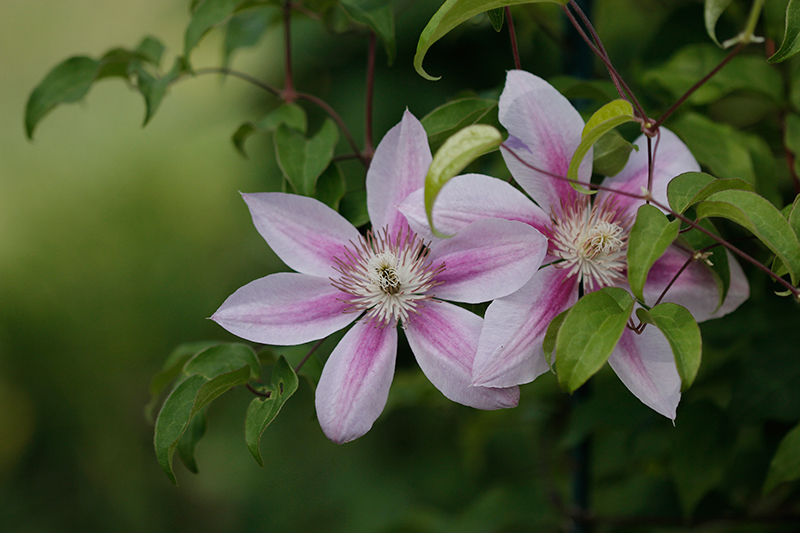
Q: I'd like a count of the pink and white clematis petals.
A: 12